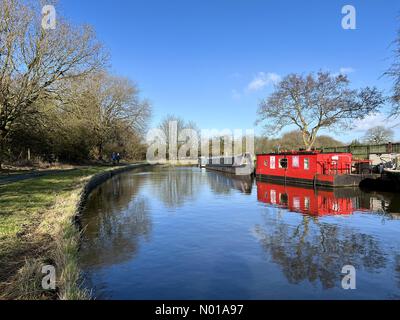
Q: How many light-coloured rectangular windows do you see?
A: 3